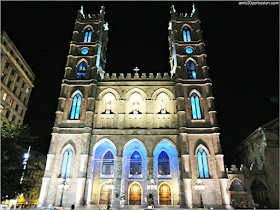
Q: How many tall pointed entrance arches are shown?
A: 3